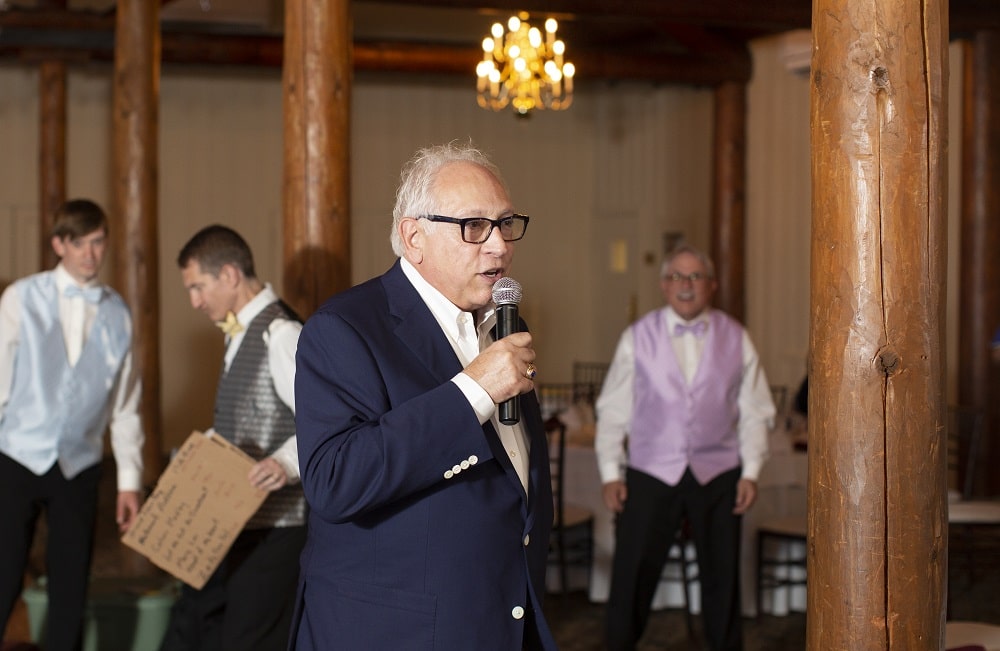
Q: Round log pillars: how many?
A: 6